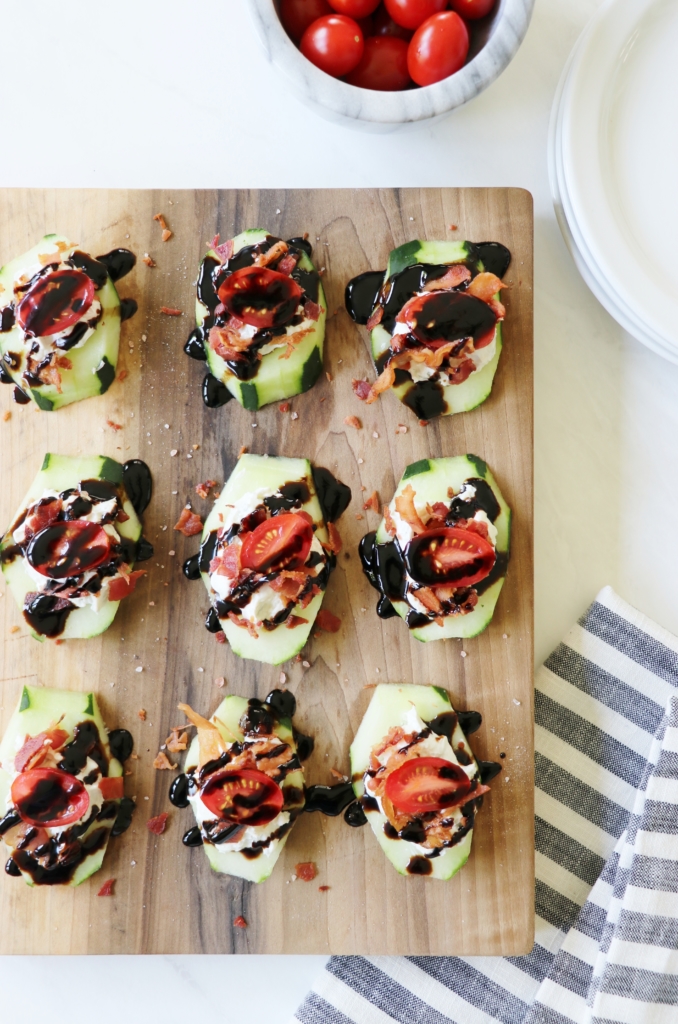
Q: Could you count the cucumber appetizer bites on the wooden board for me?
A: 9